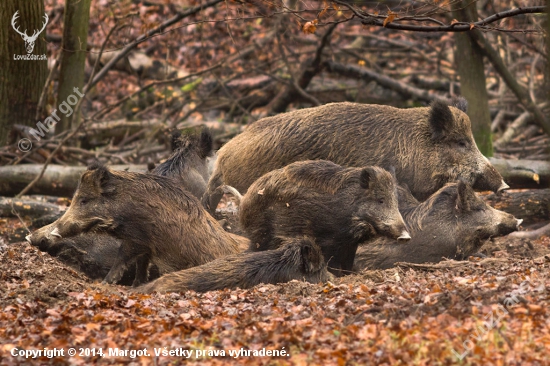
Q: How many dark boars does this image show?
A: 7